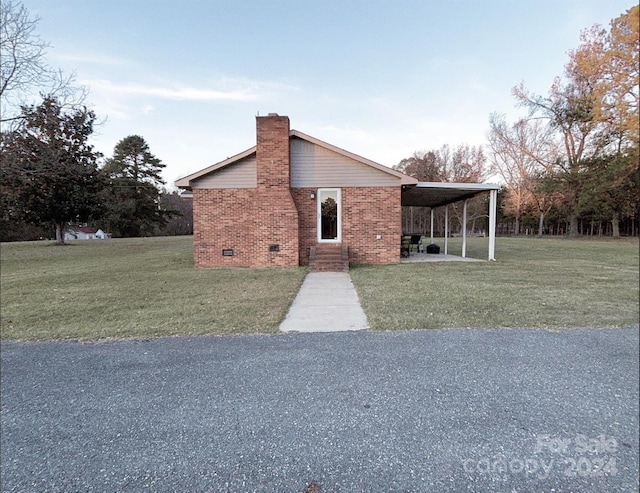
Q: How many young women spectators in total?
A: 0